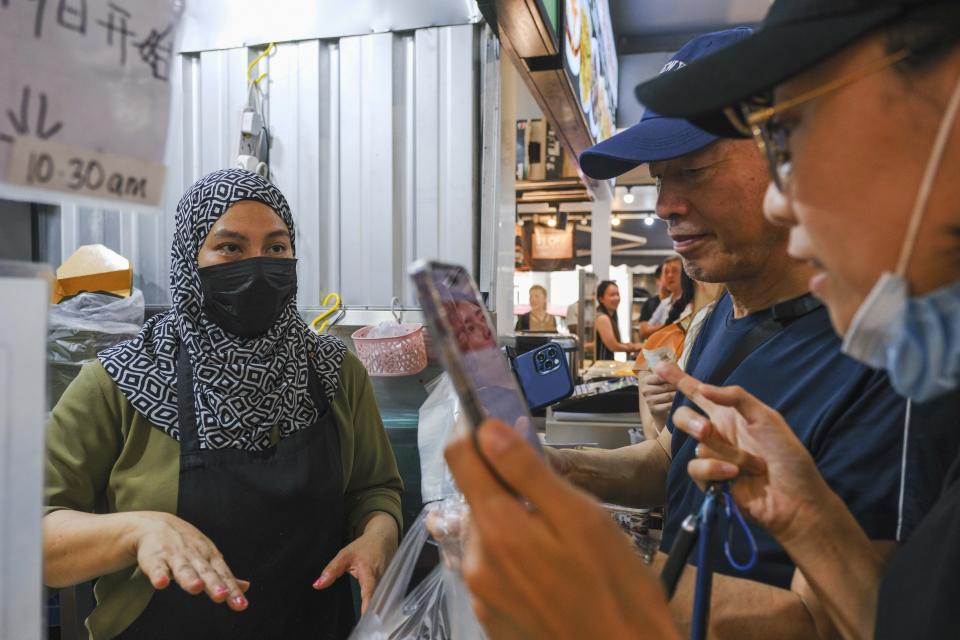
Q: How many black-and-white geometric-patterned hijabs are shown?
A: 1